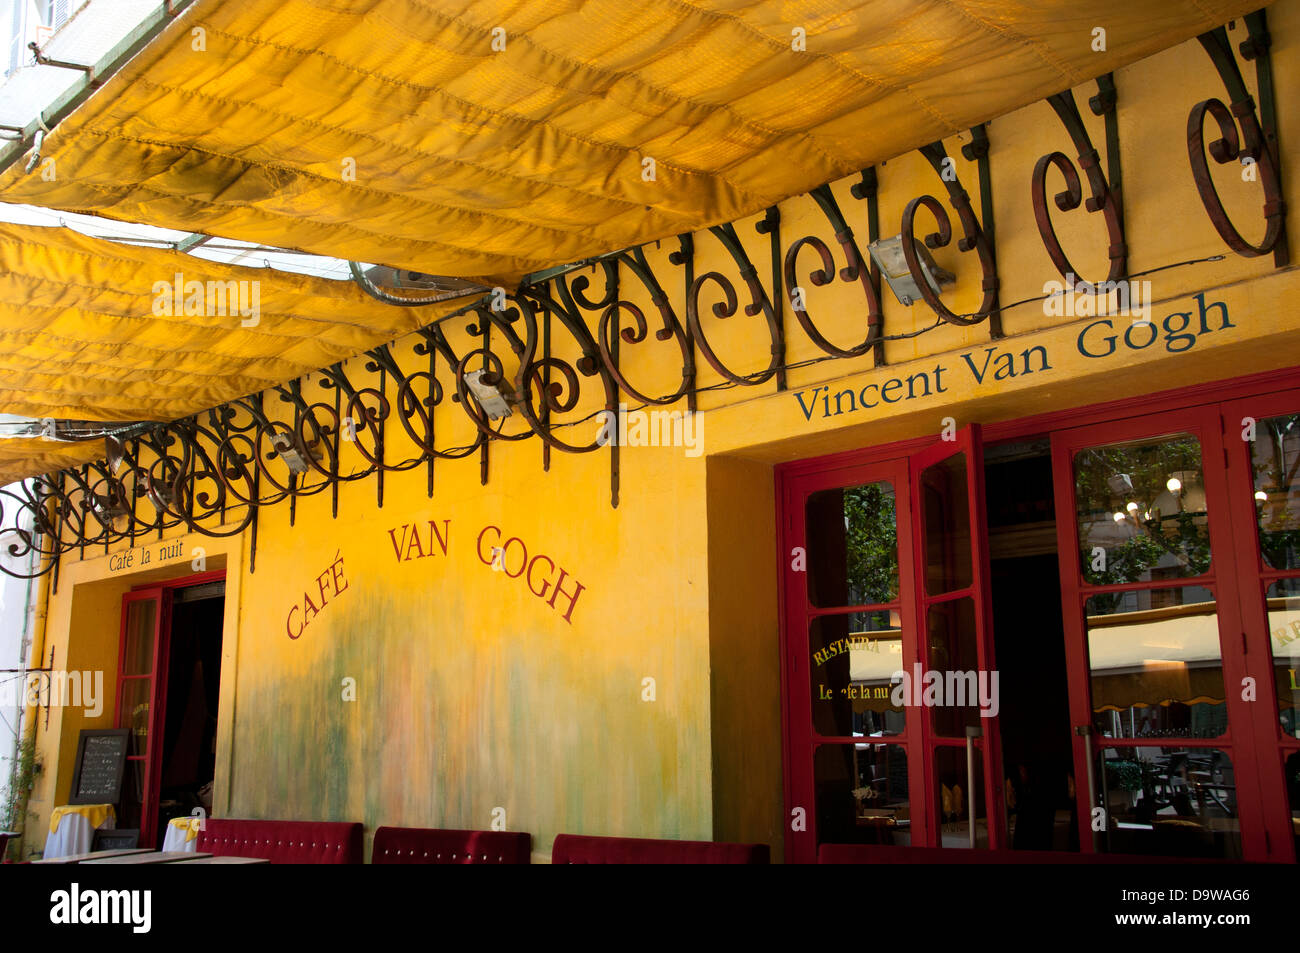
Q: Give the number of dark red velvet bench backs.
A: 4